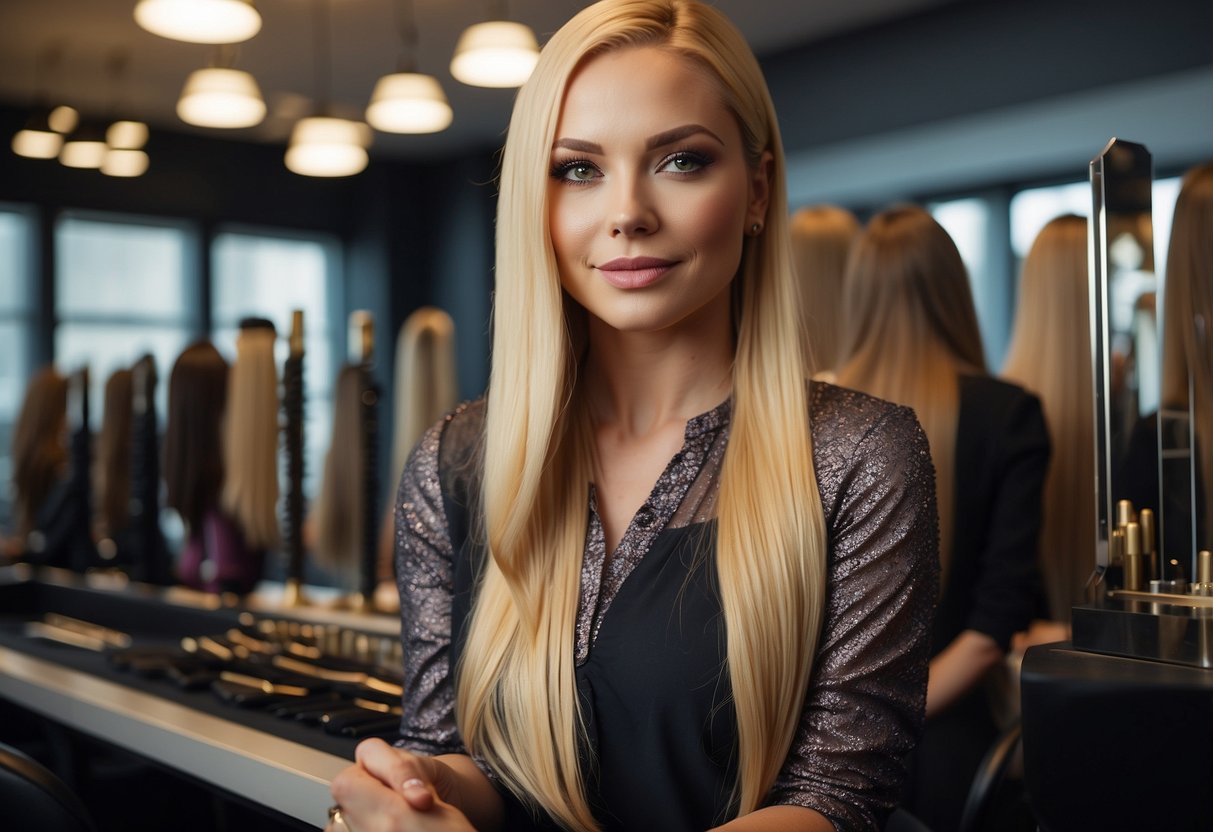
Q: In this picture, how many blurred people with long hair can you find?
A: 4